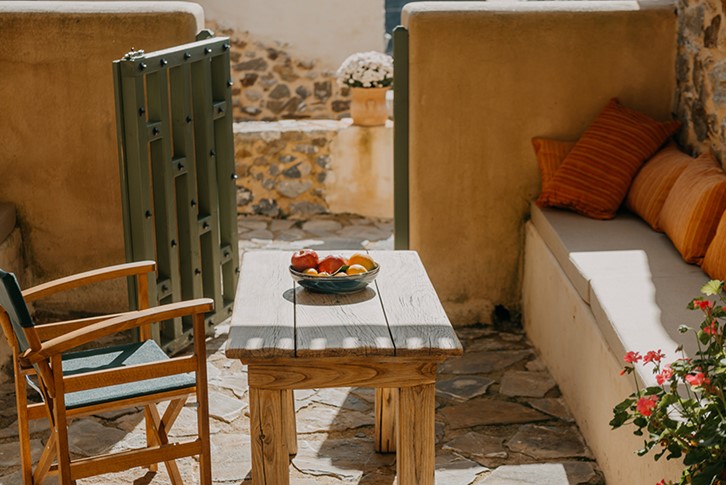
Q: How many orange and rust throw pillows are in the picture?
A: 5